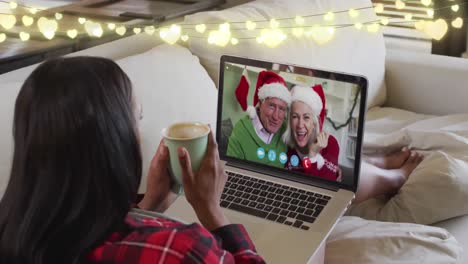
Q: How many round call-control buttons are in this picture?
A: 5